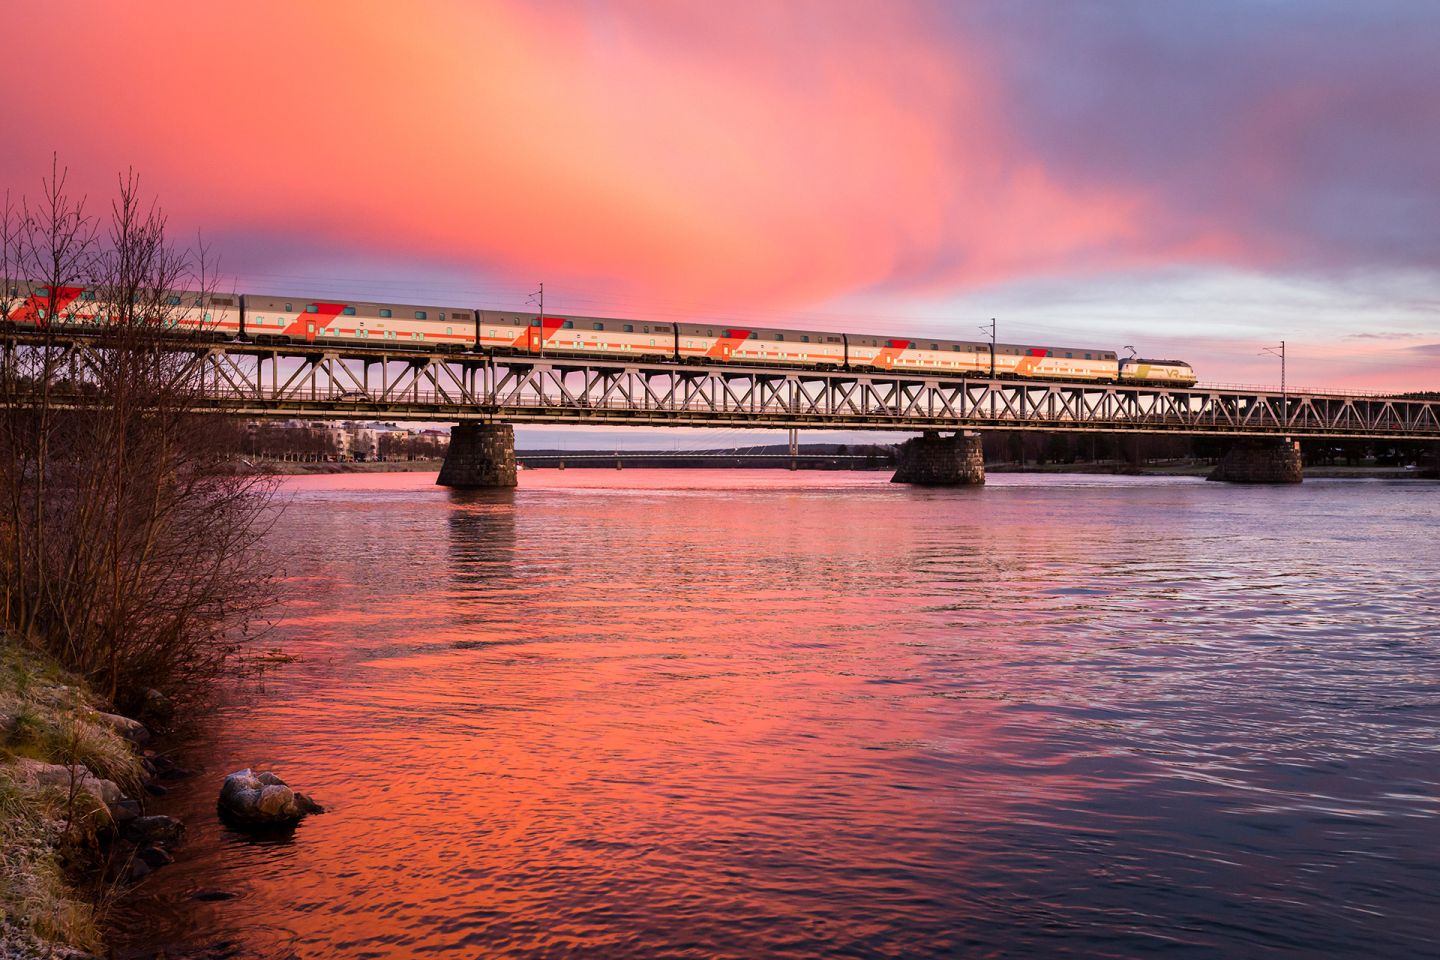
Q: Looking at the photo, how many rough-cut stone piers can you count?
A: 3